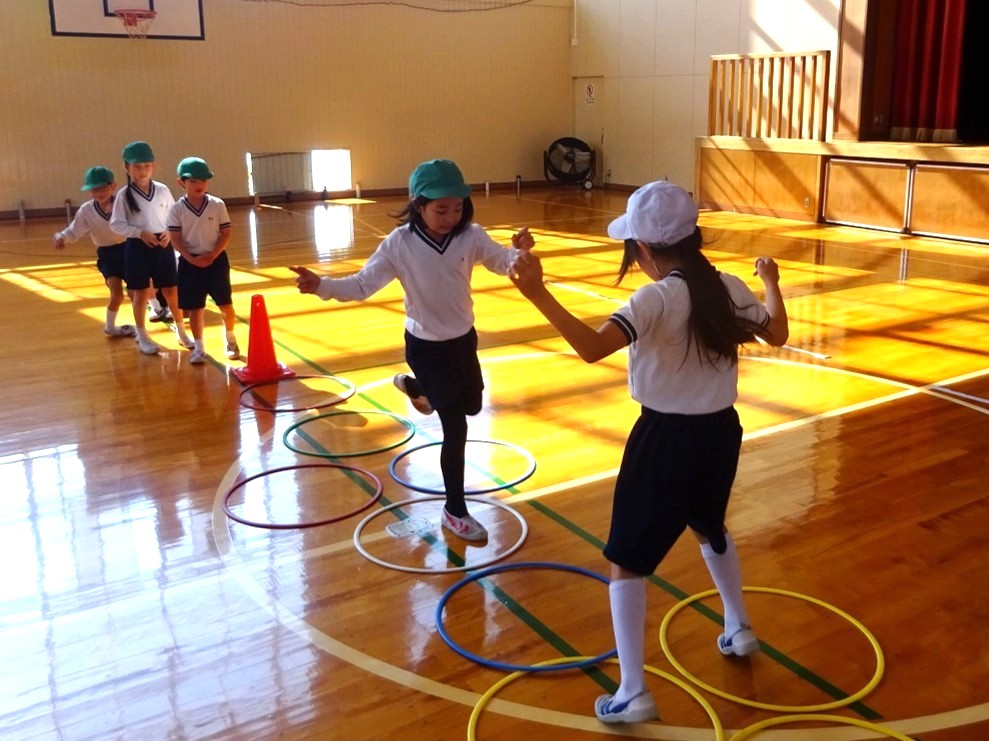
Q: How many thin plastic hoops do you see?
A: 9